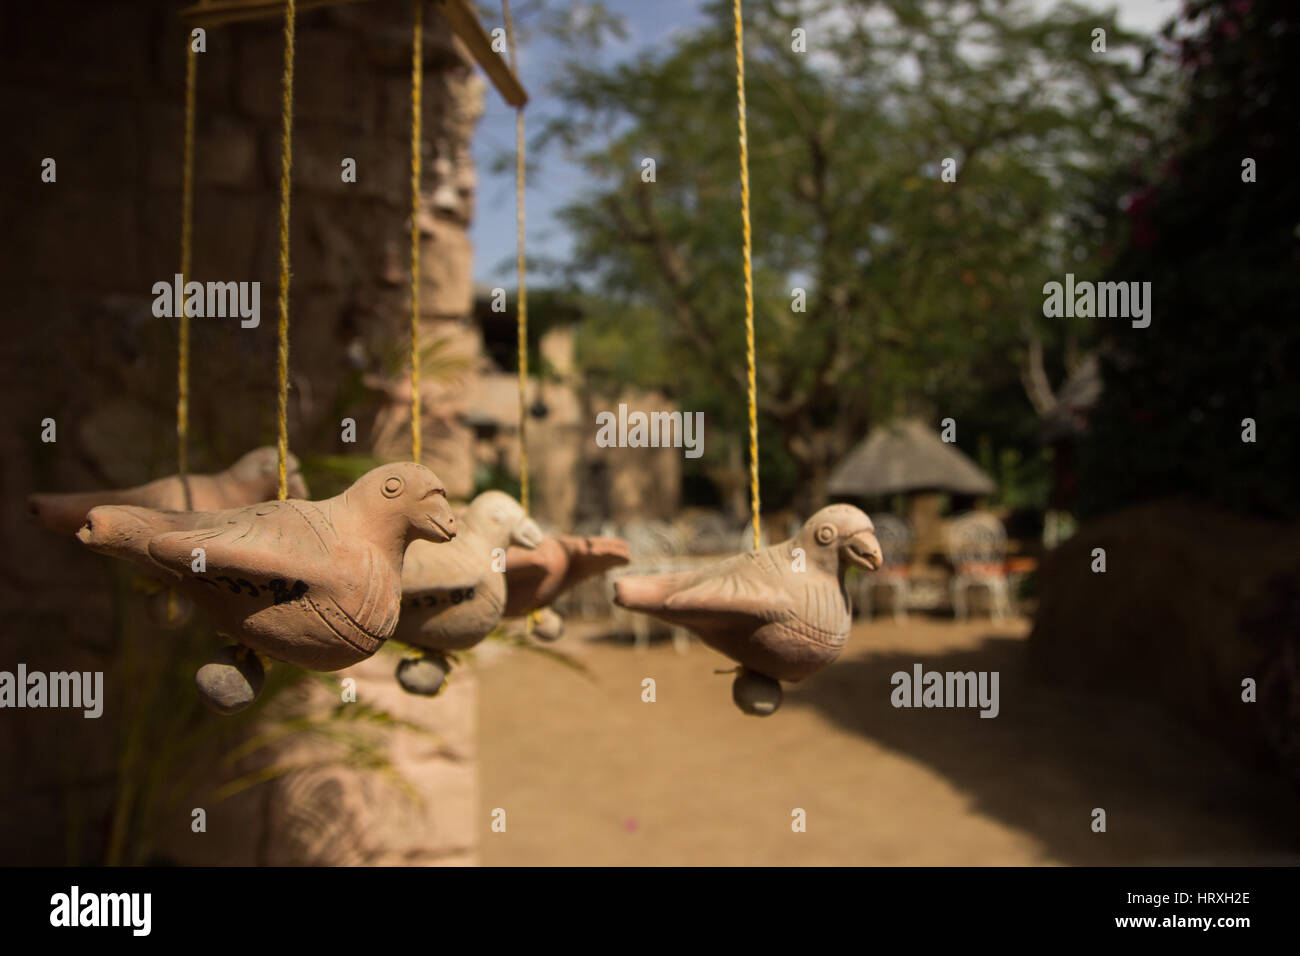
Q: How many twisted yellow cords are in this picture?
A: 5